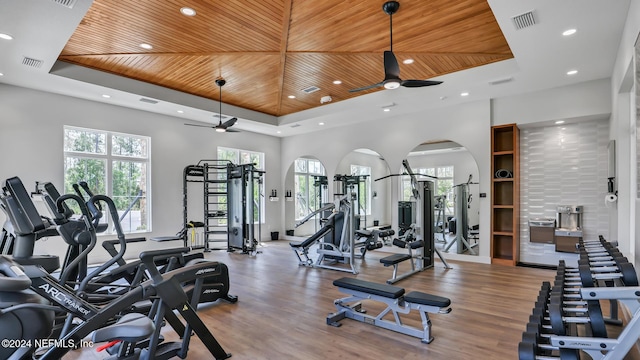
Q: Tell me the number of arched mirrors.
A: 3